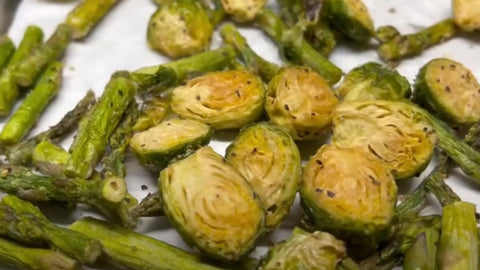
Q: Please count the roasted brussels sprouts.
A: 14